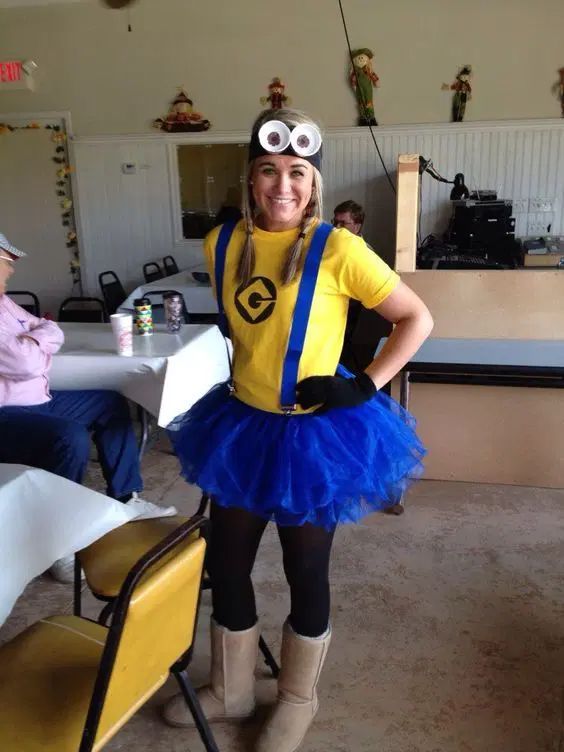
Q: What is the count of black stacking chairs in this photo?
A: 6